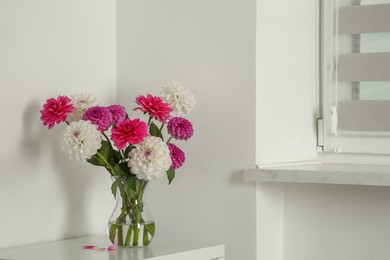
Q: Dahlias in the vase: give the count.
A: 11